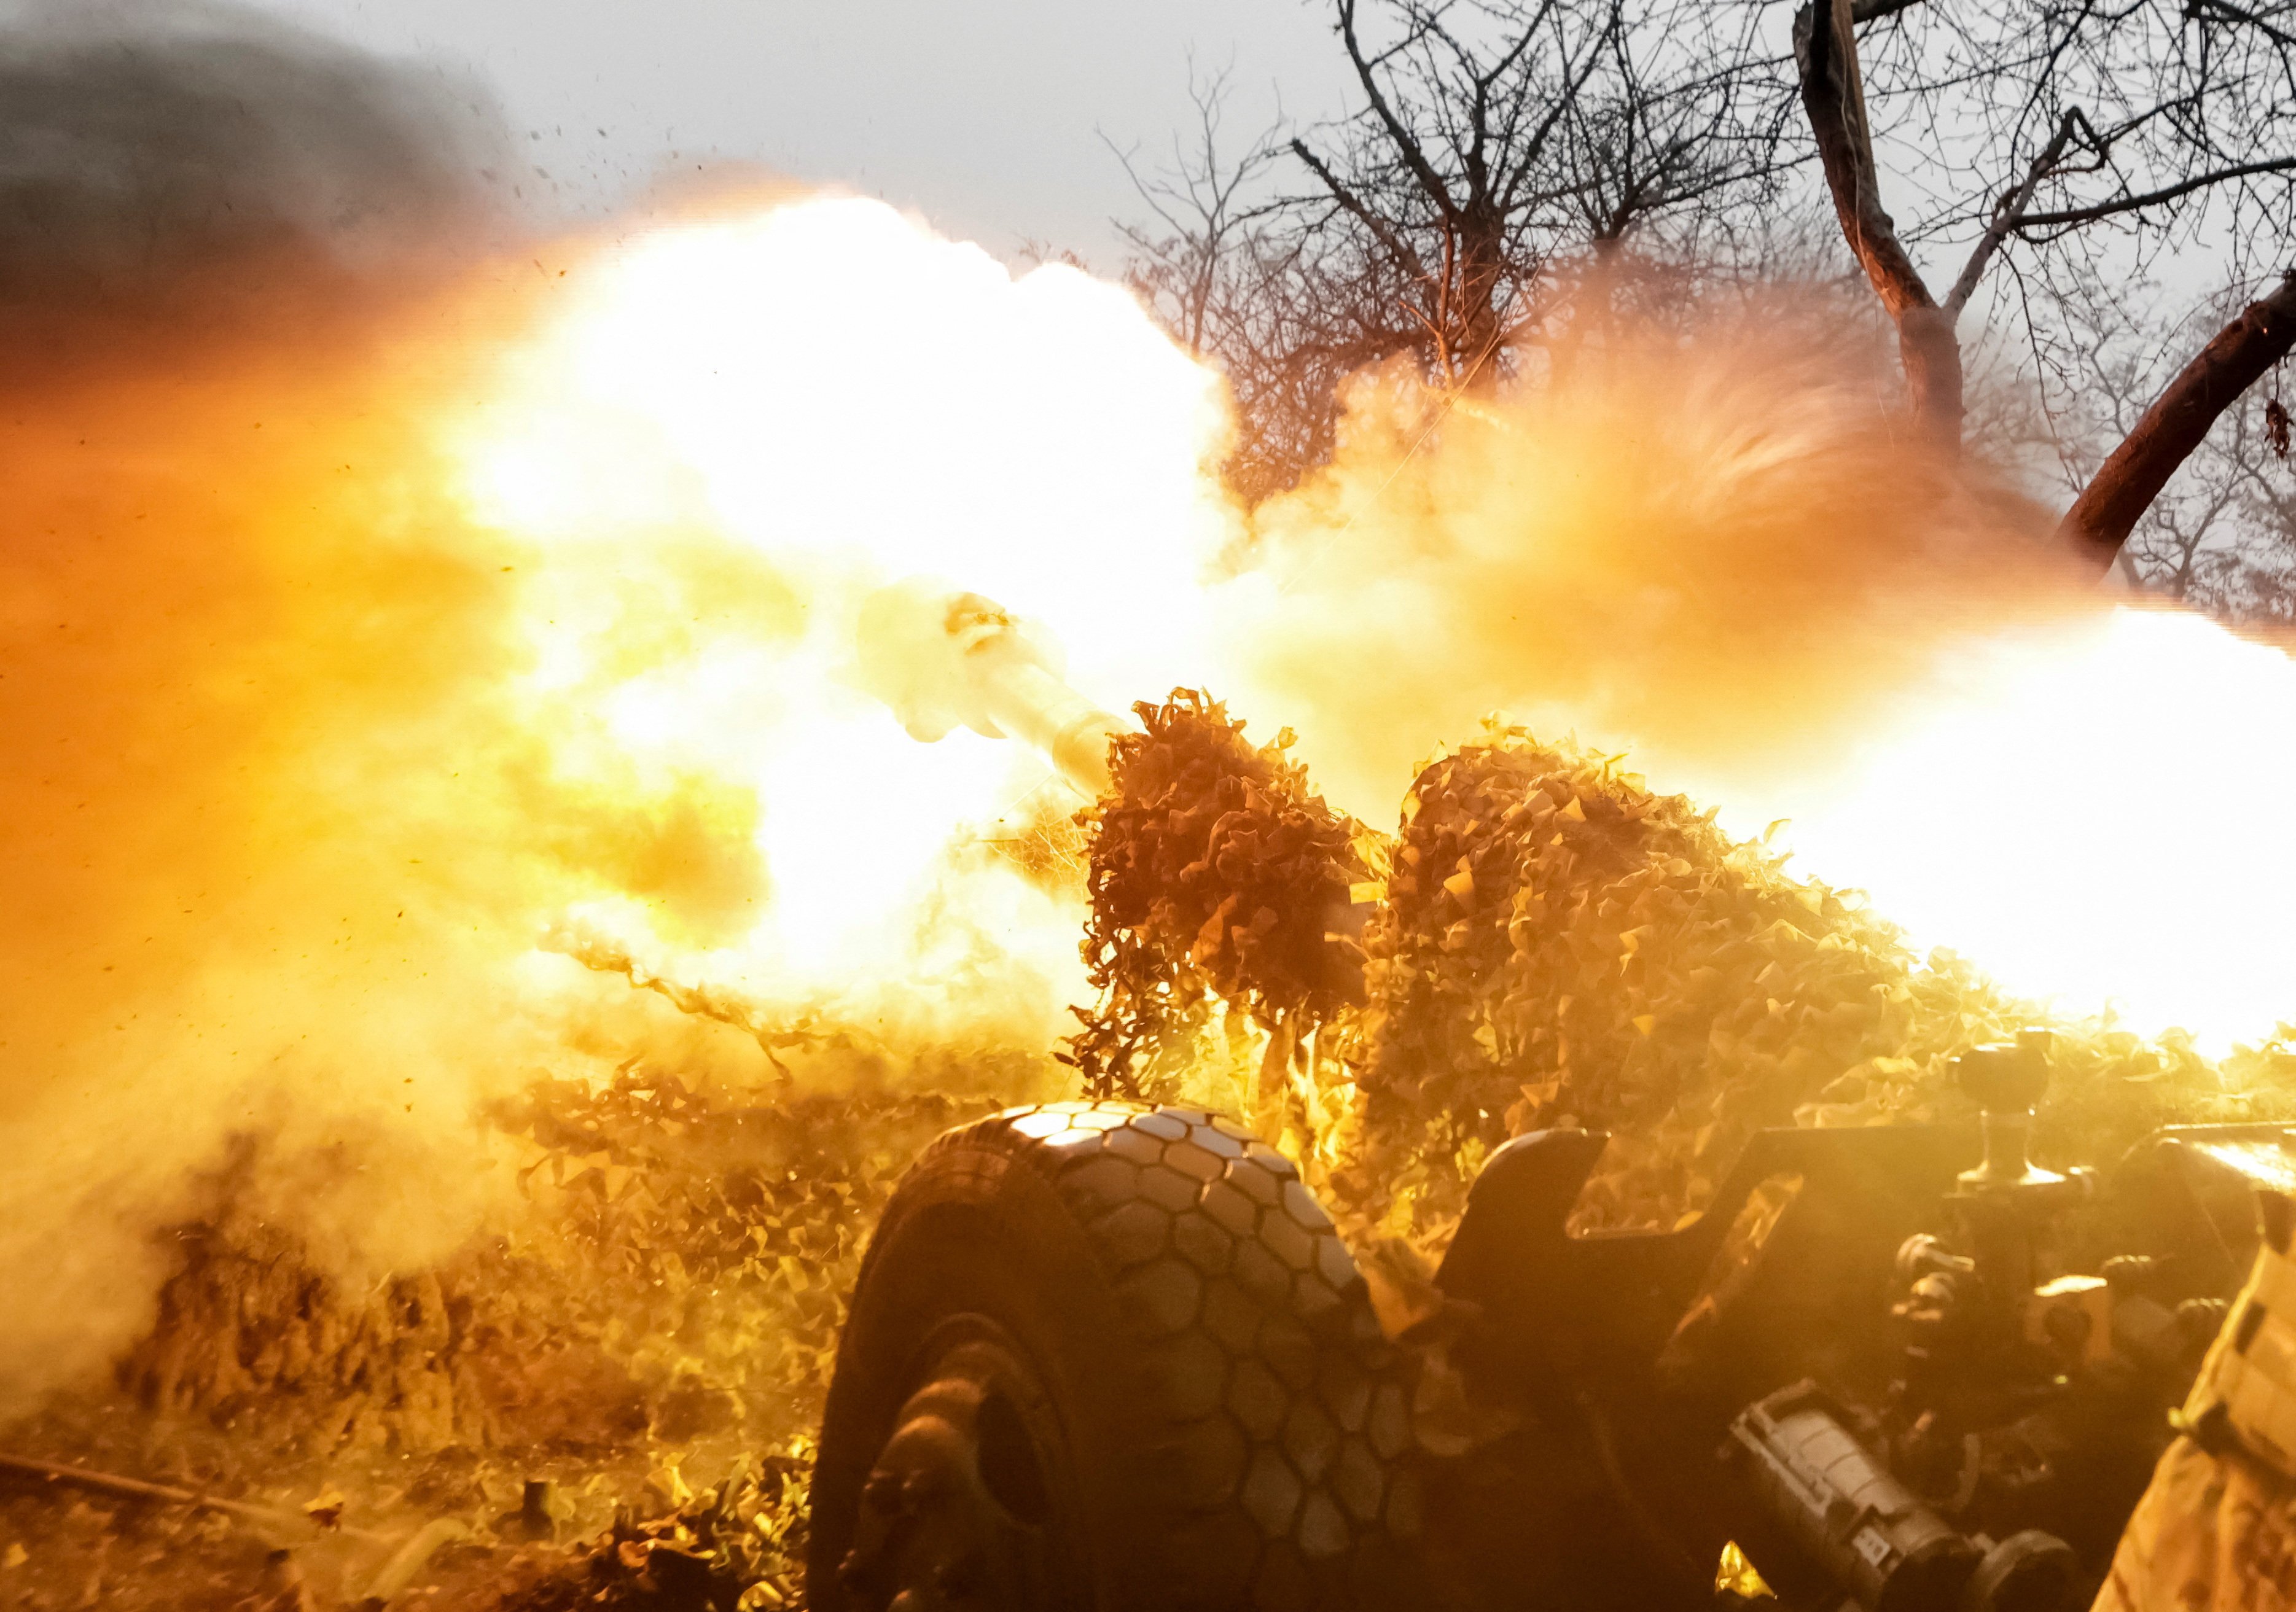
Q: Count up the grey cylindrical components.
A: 1